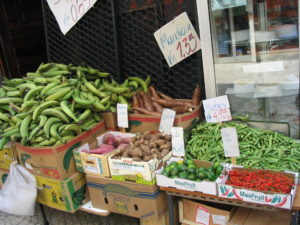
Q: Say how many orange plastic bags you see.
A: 0